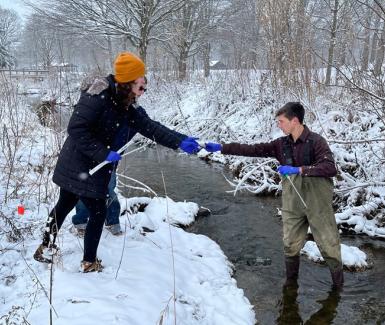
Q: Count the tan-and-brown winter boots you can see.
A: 2